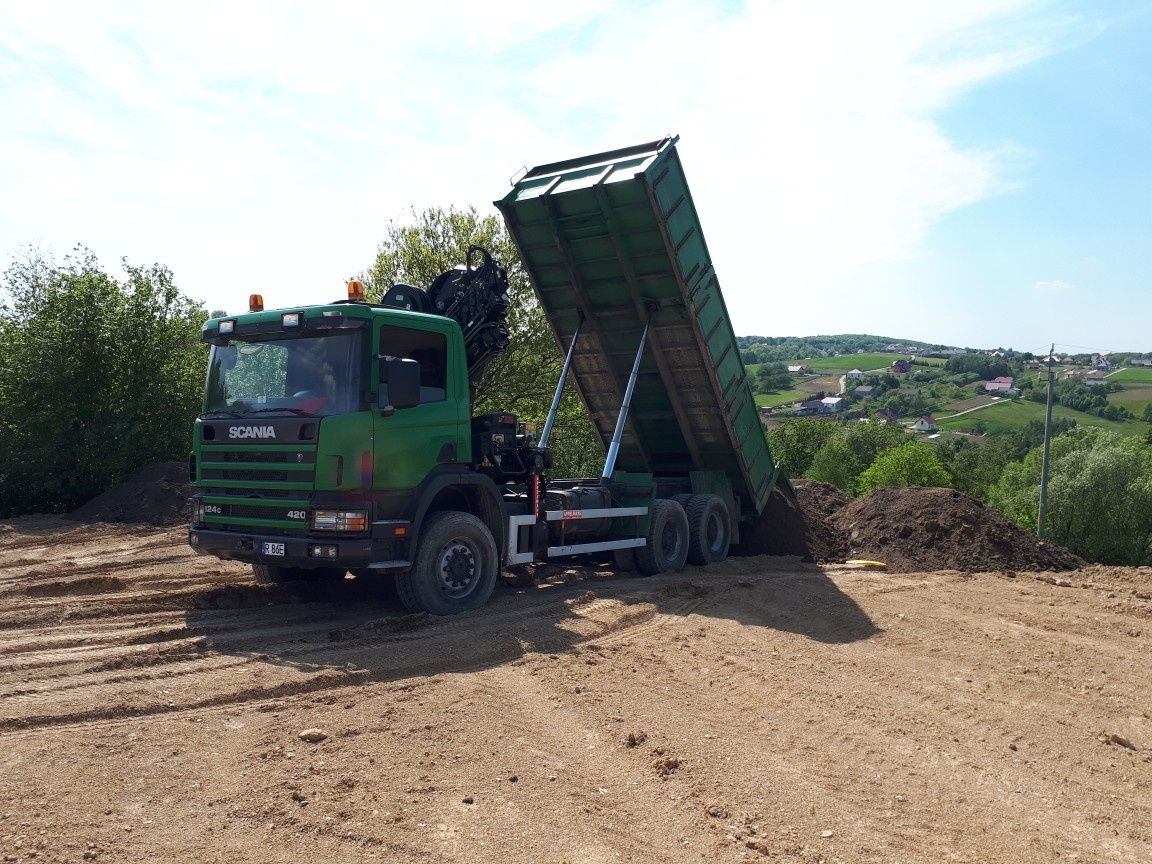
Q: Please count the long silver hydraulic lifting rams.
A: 2